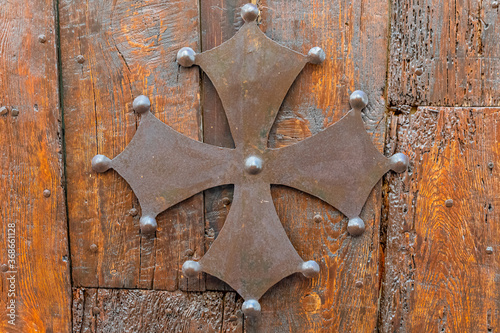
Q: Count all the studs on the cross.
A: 13